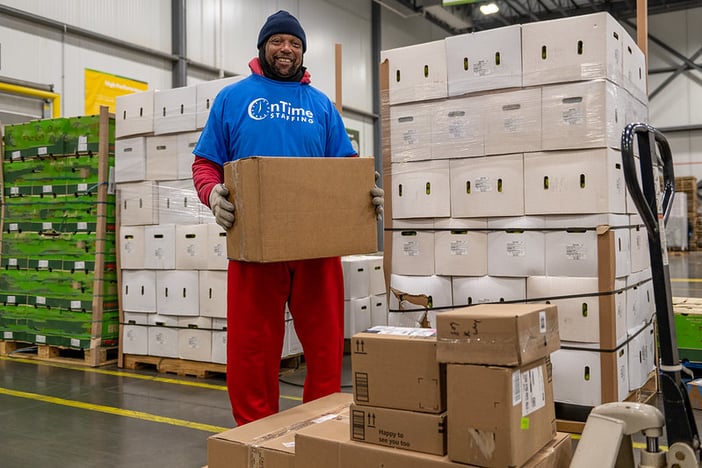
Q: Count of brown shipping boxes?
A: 7